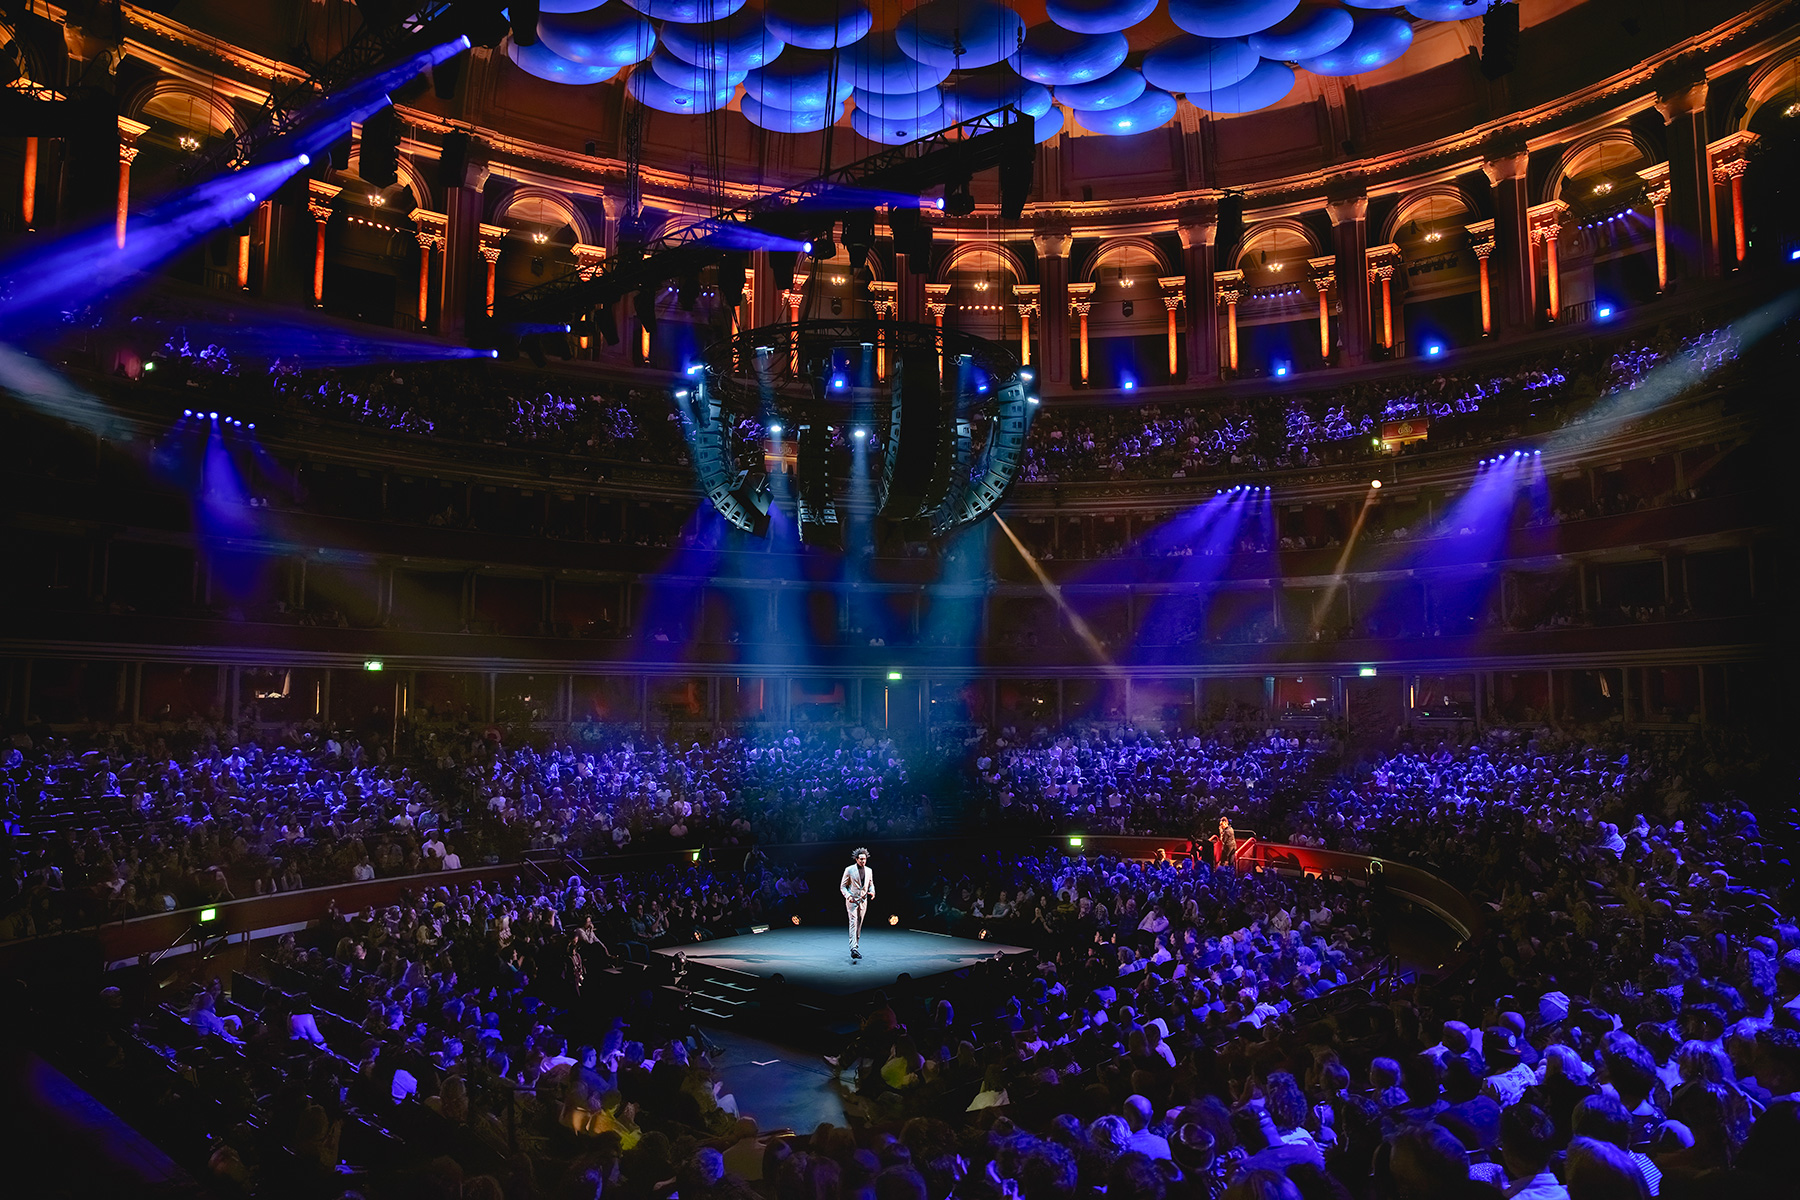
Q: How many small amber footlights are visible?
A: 4